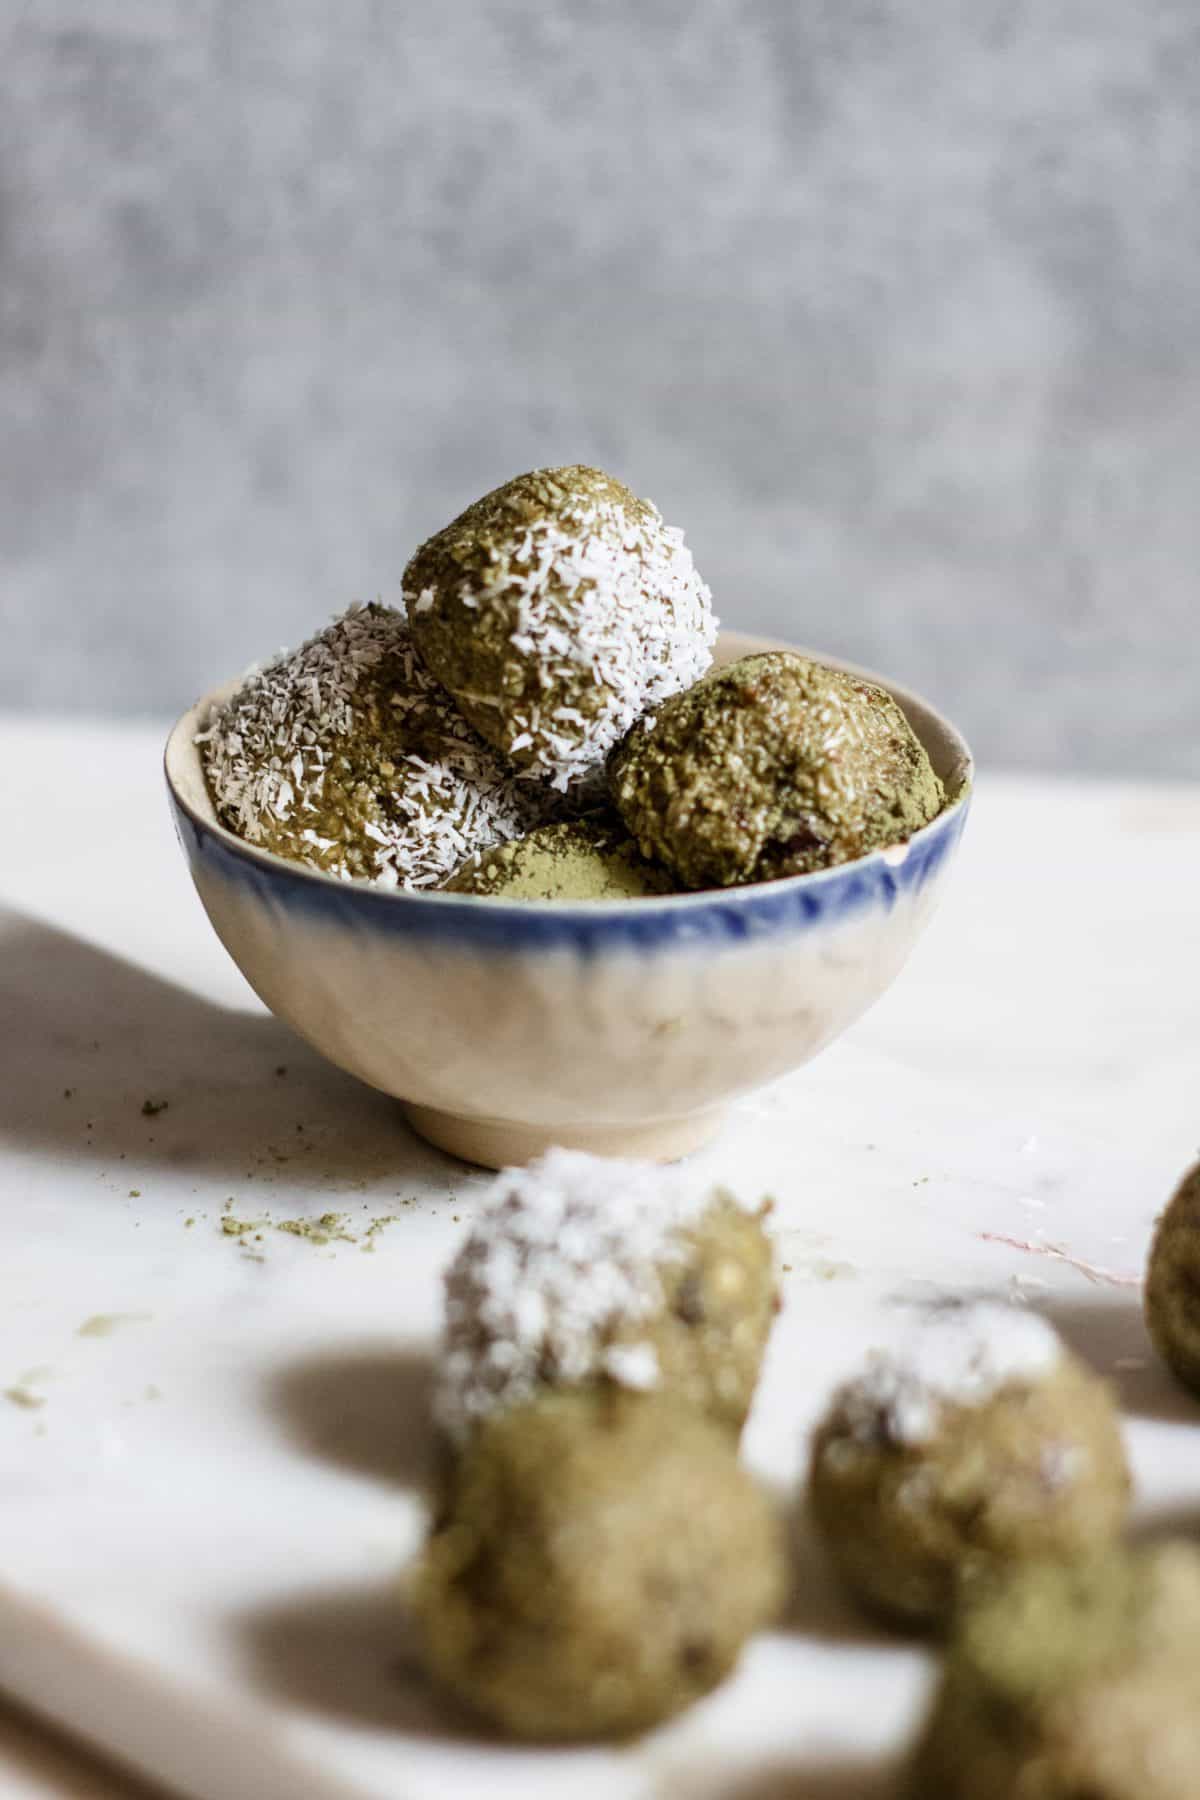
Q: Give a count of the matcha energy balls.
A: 9